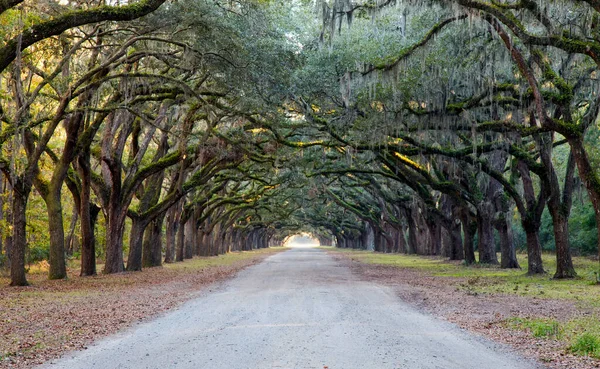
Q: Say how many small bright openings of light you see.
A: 1